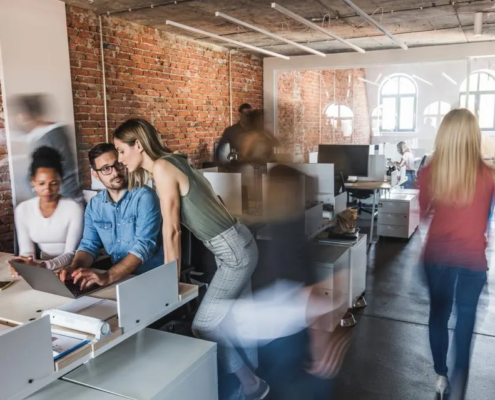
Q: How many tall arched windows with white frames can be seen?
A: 2